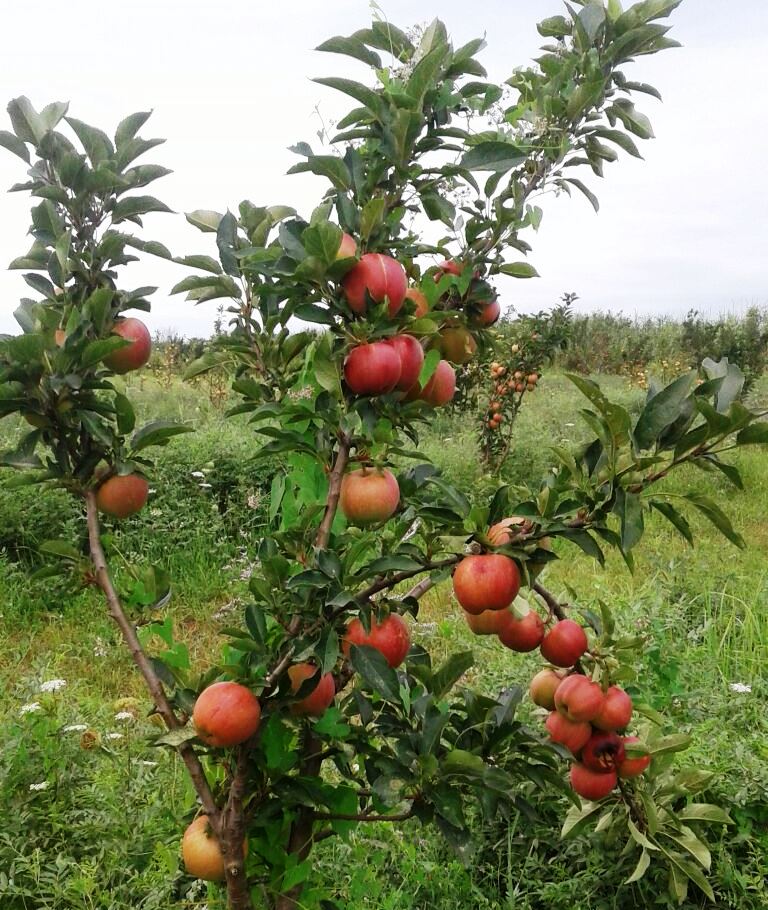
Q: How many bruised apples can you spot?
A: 1